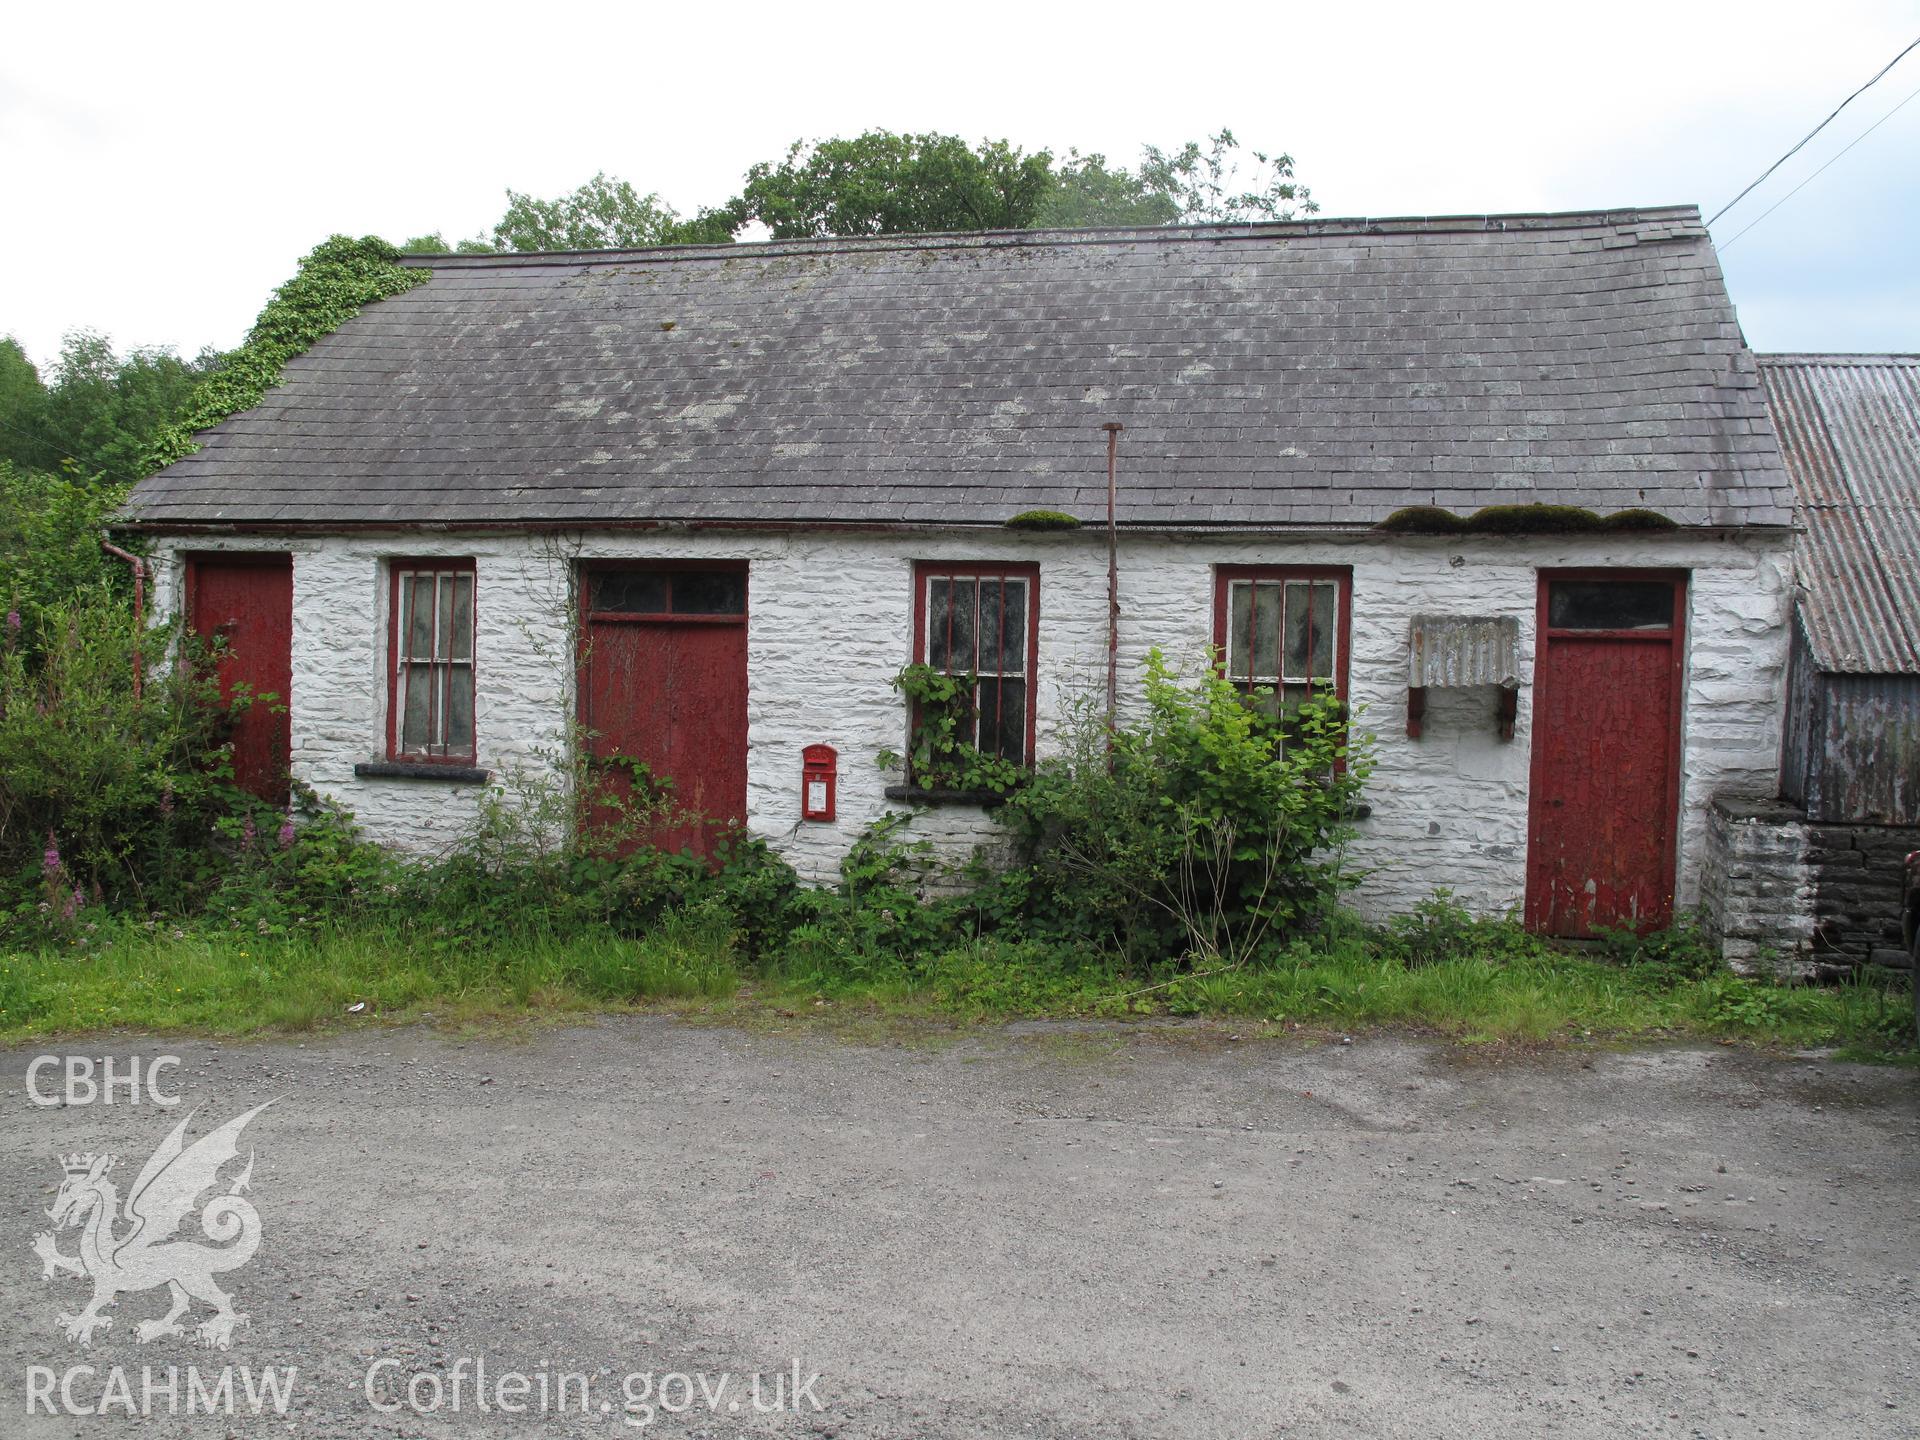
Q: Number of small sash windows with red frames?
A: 3